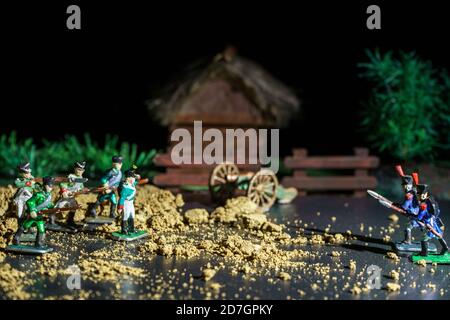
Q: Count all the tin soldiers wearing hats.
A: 7